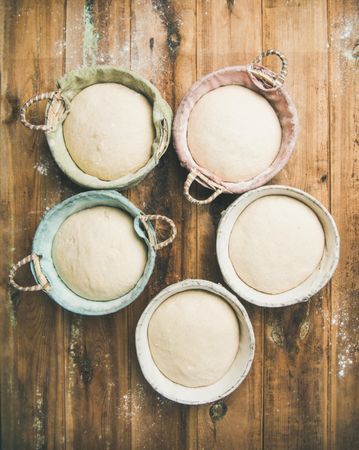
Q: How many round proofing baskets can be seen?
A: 5